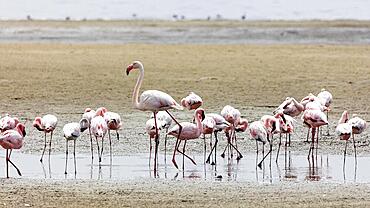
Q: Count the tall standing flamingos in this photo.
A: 1